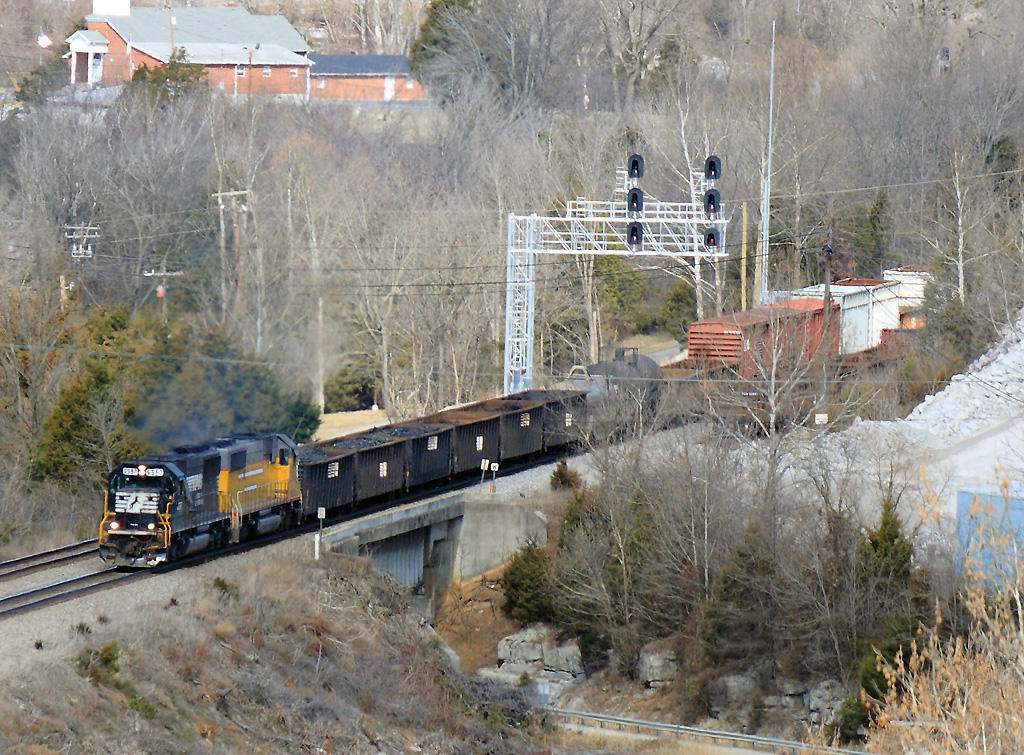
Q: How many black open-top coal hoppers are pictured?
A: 6